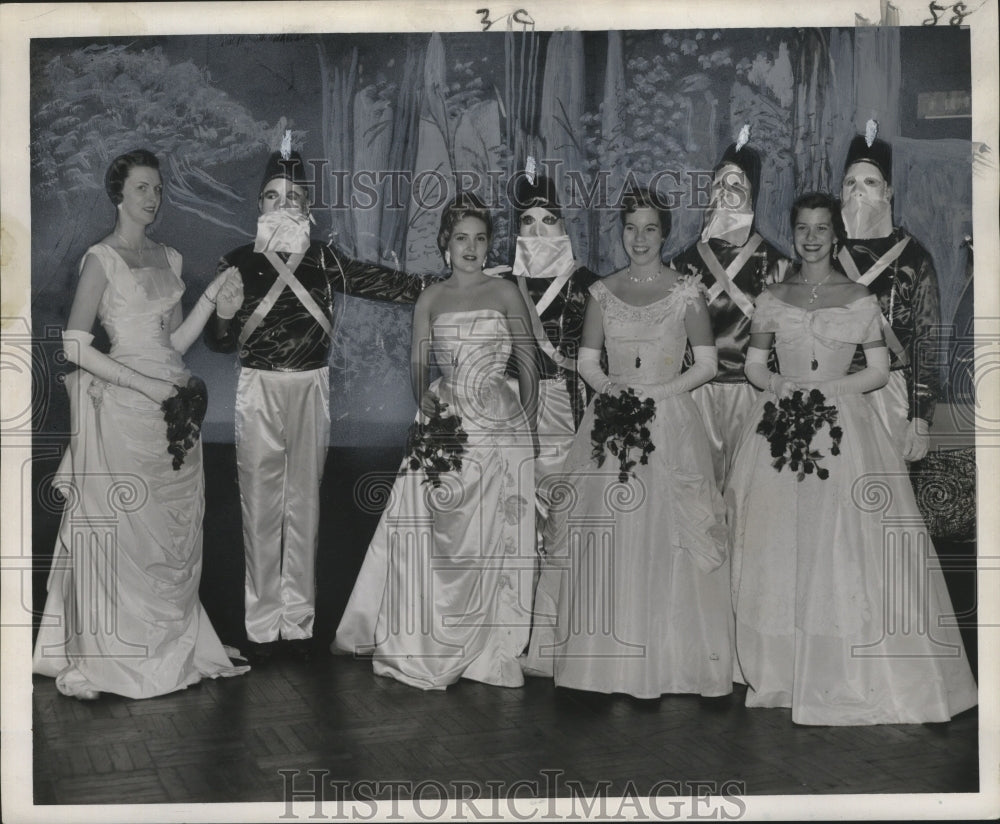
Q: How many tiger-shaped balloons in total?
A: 0